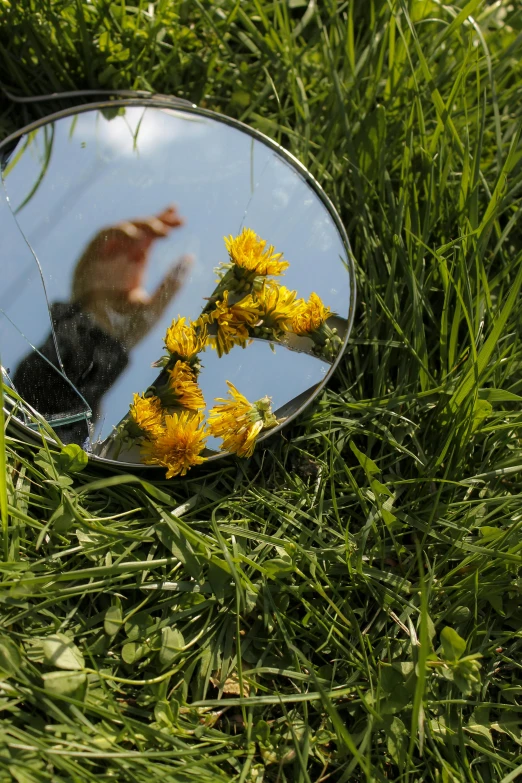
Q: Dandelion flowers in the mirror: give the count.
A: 9